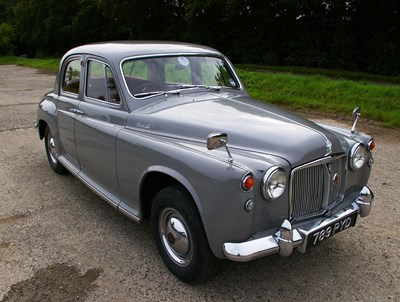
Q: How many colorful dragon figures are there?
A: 0